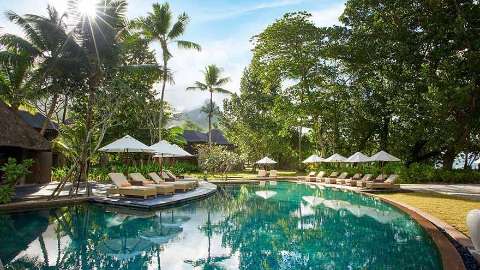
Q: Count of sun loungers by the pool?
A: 15